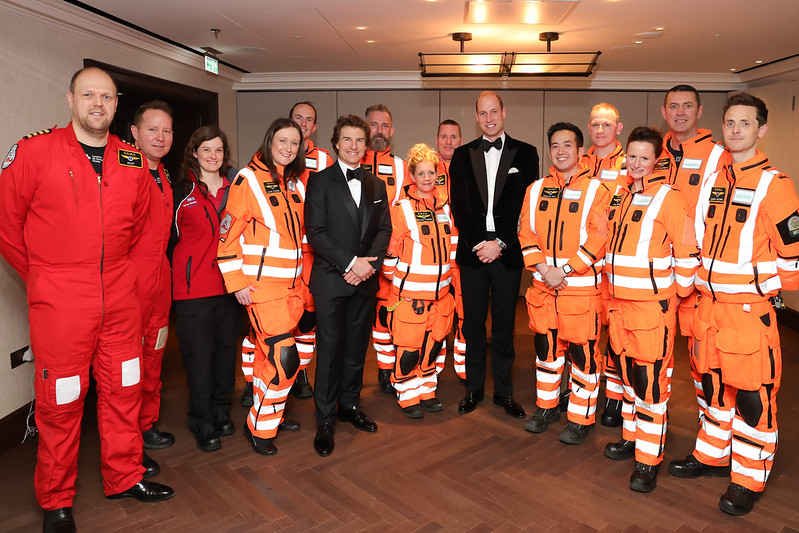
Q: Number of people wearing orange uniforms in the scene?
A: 10